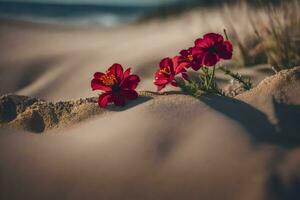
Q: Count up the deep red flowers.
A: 4